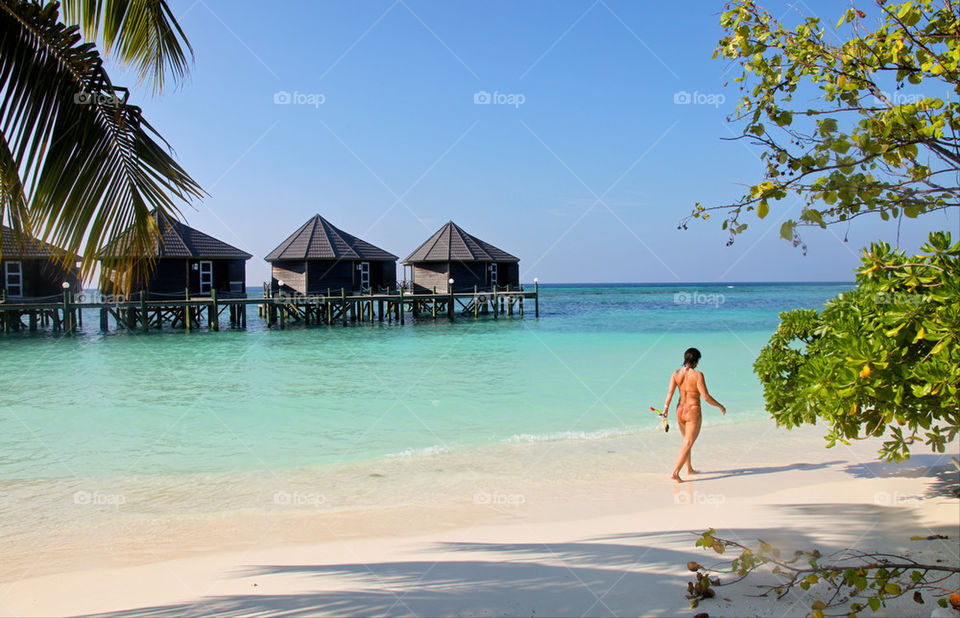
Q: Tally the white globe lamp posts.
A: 4